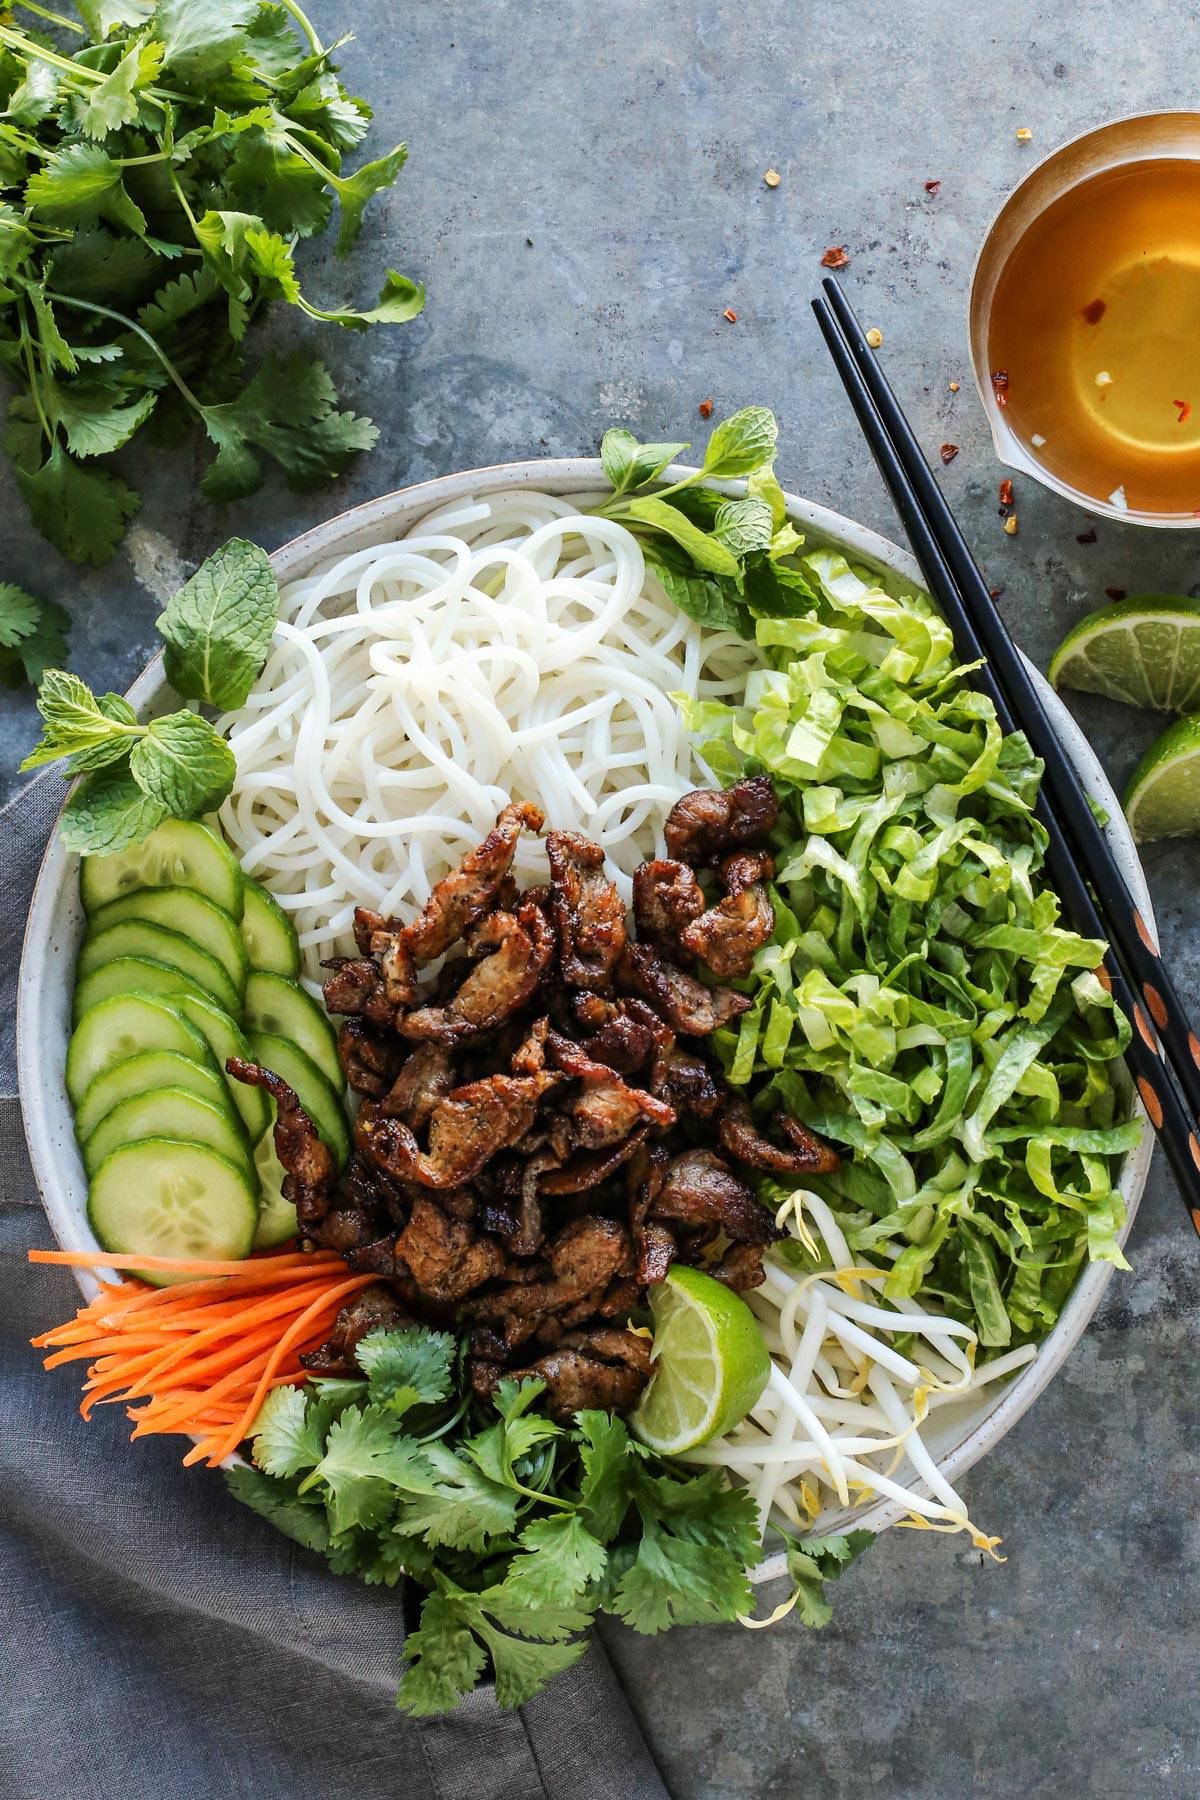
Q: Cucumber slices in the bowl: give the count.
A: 13